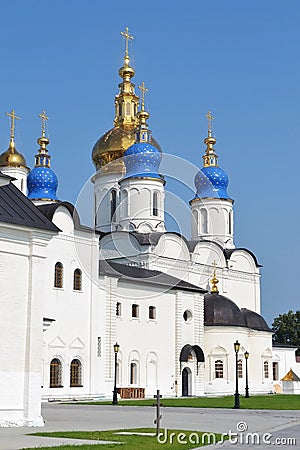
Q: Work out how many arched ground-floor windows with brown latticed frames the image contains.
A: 2